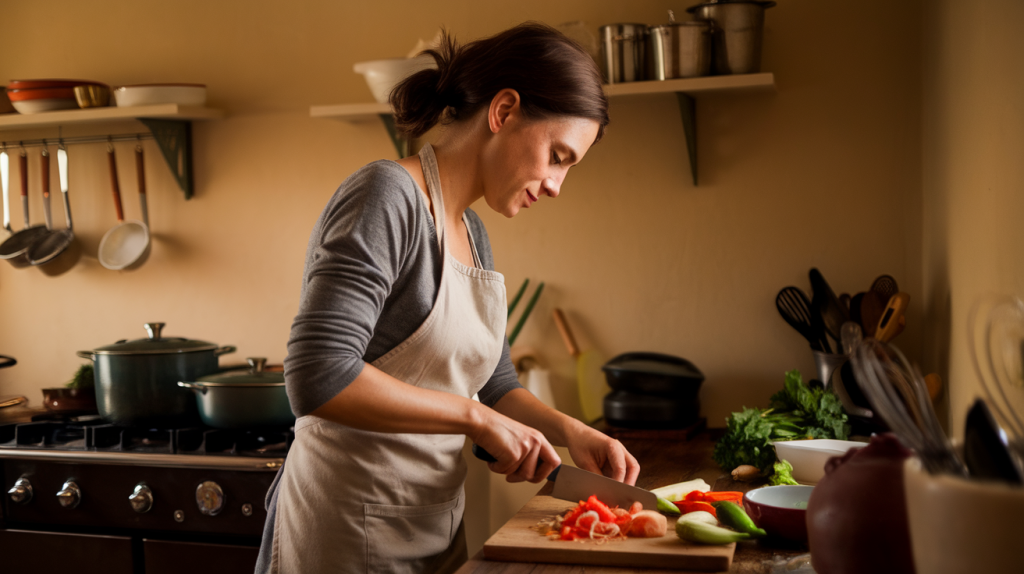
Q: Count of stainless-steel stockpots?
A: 3